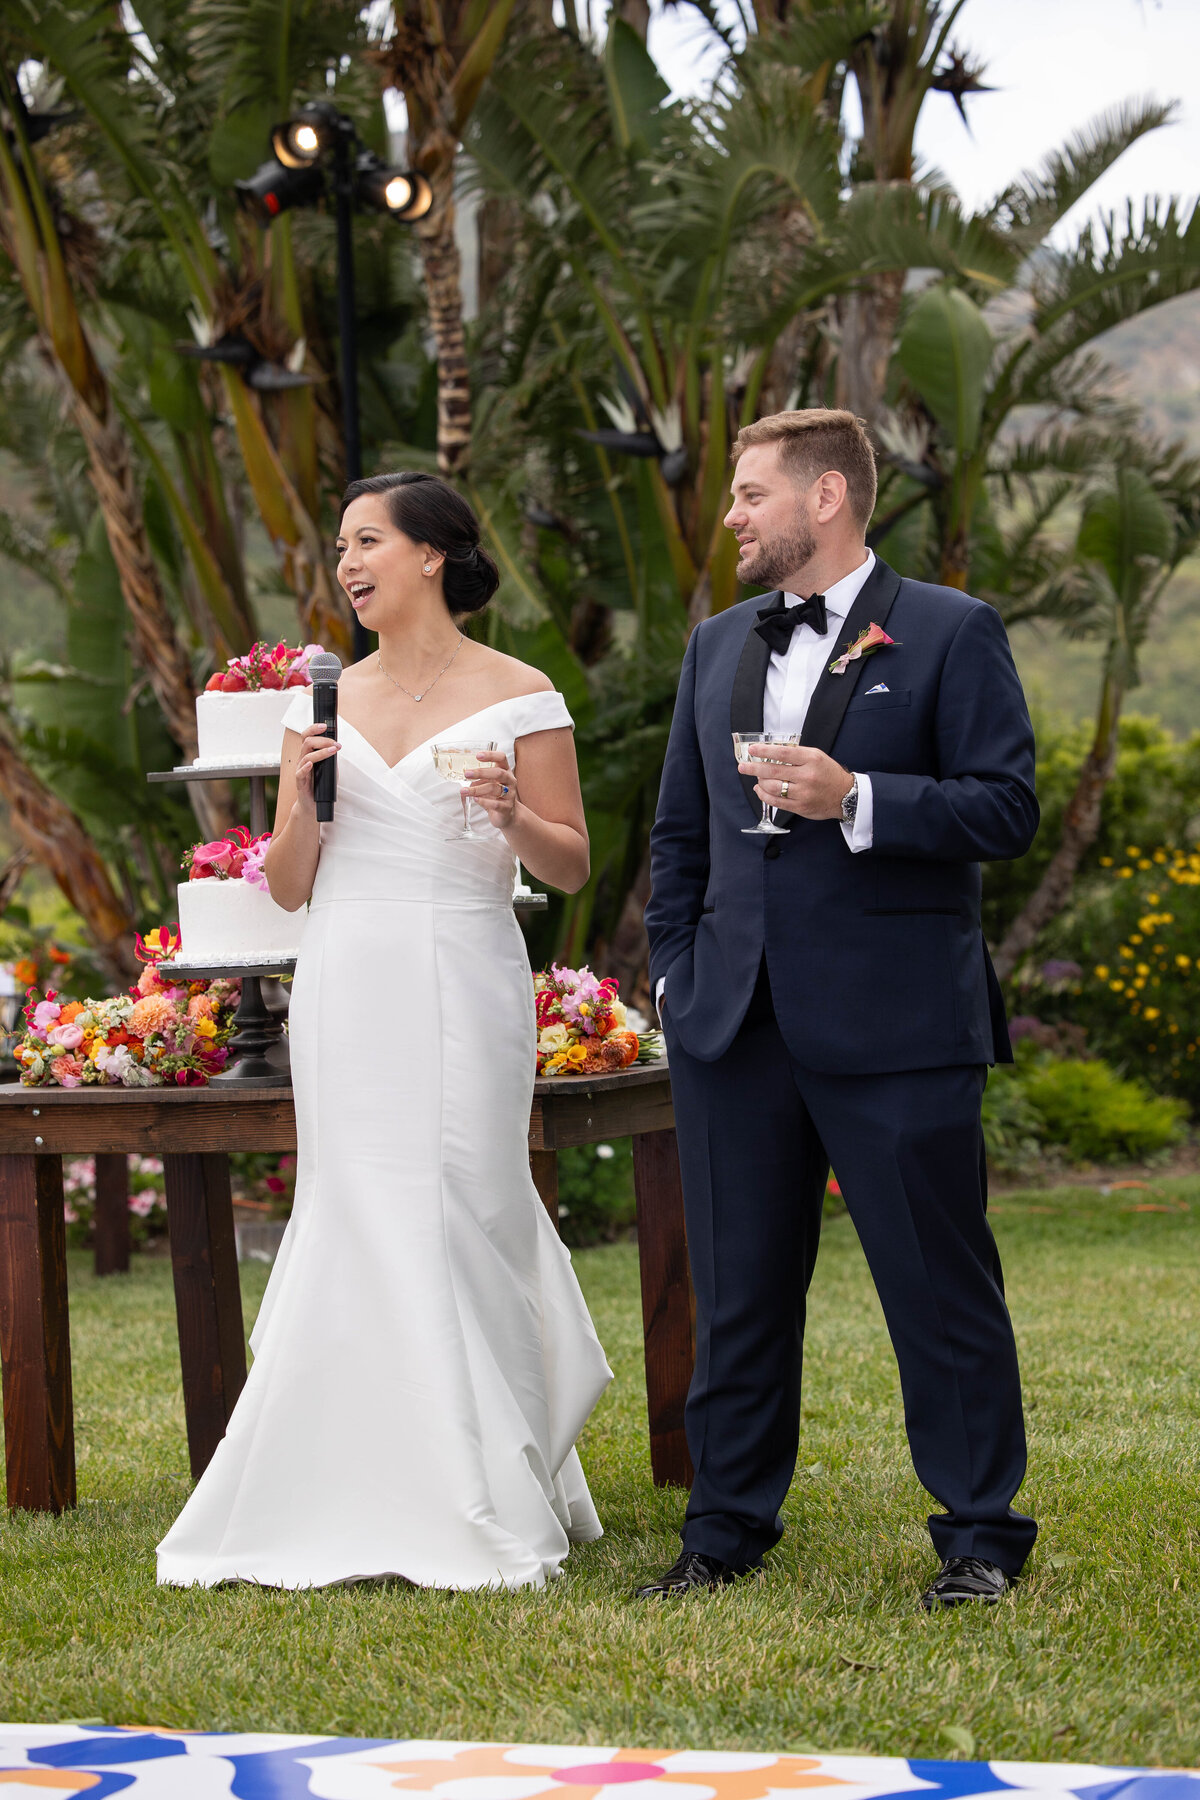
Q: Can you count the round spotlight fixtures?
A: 3